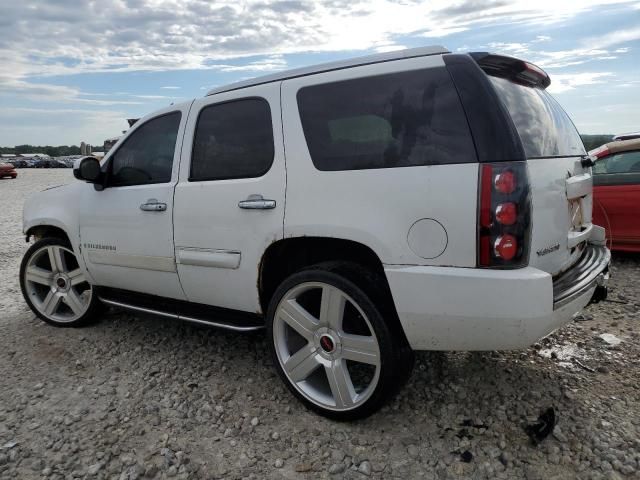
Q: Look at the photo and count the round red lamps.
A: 3